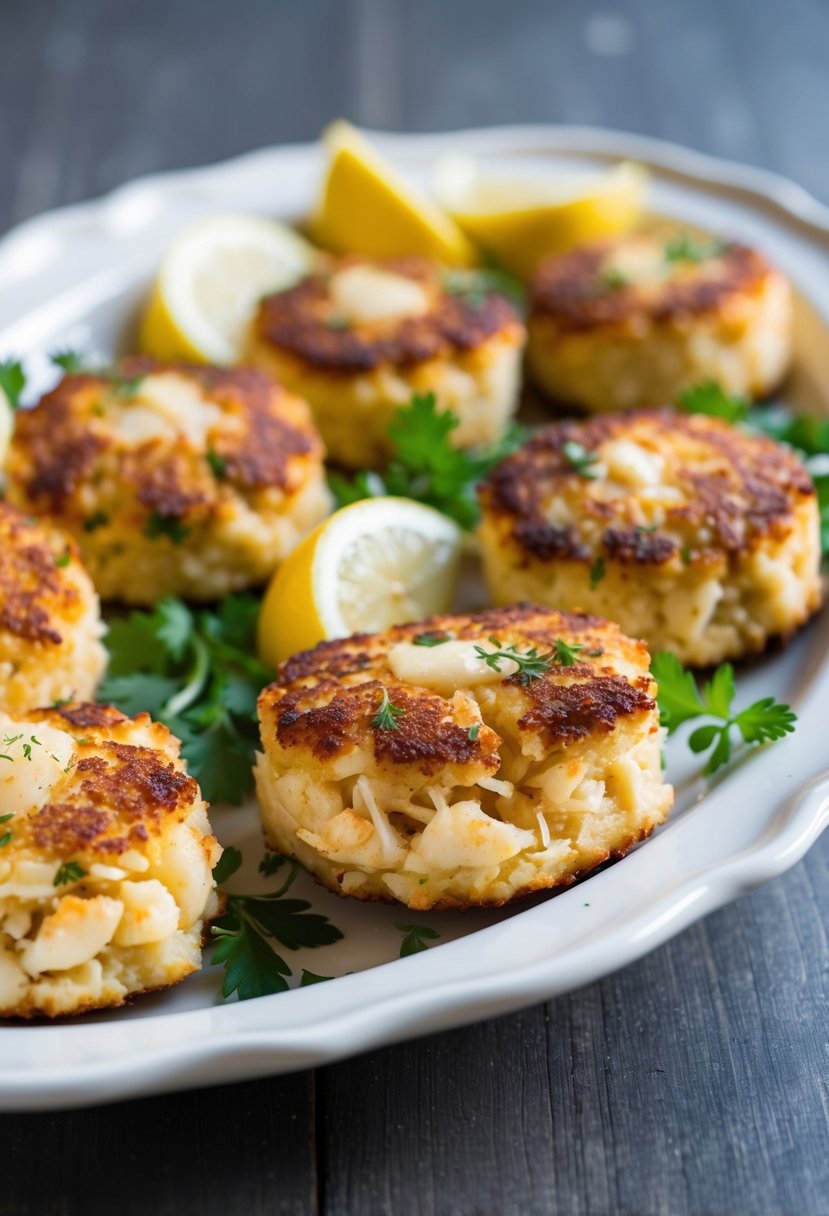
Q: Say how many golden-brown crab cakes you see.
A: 7